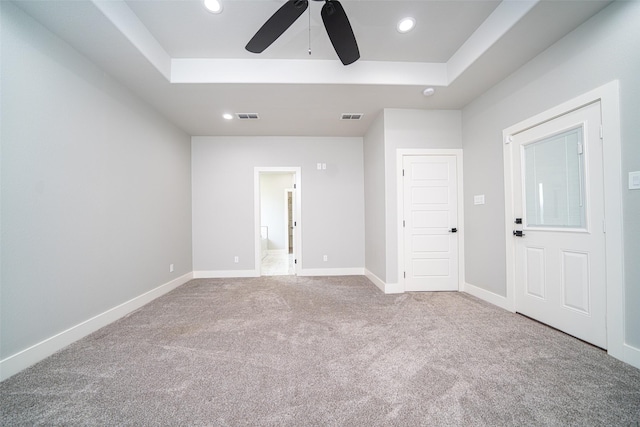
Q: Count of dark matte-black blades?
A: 2